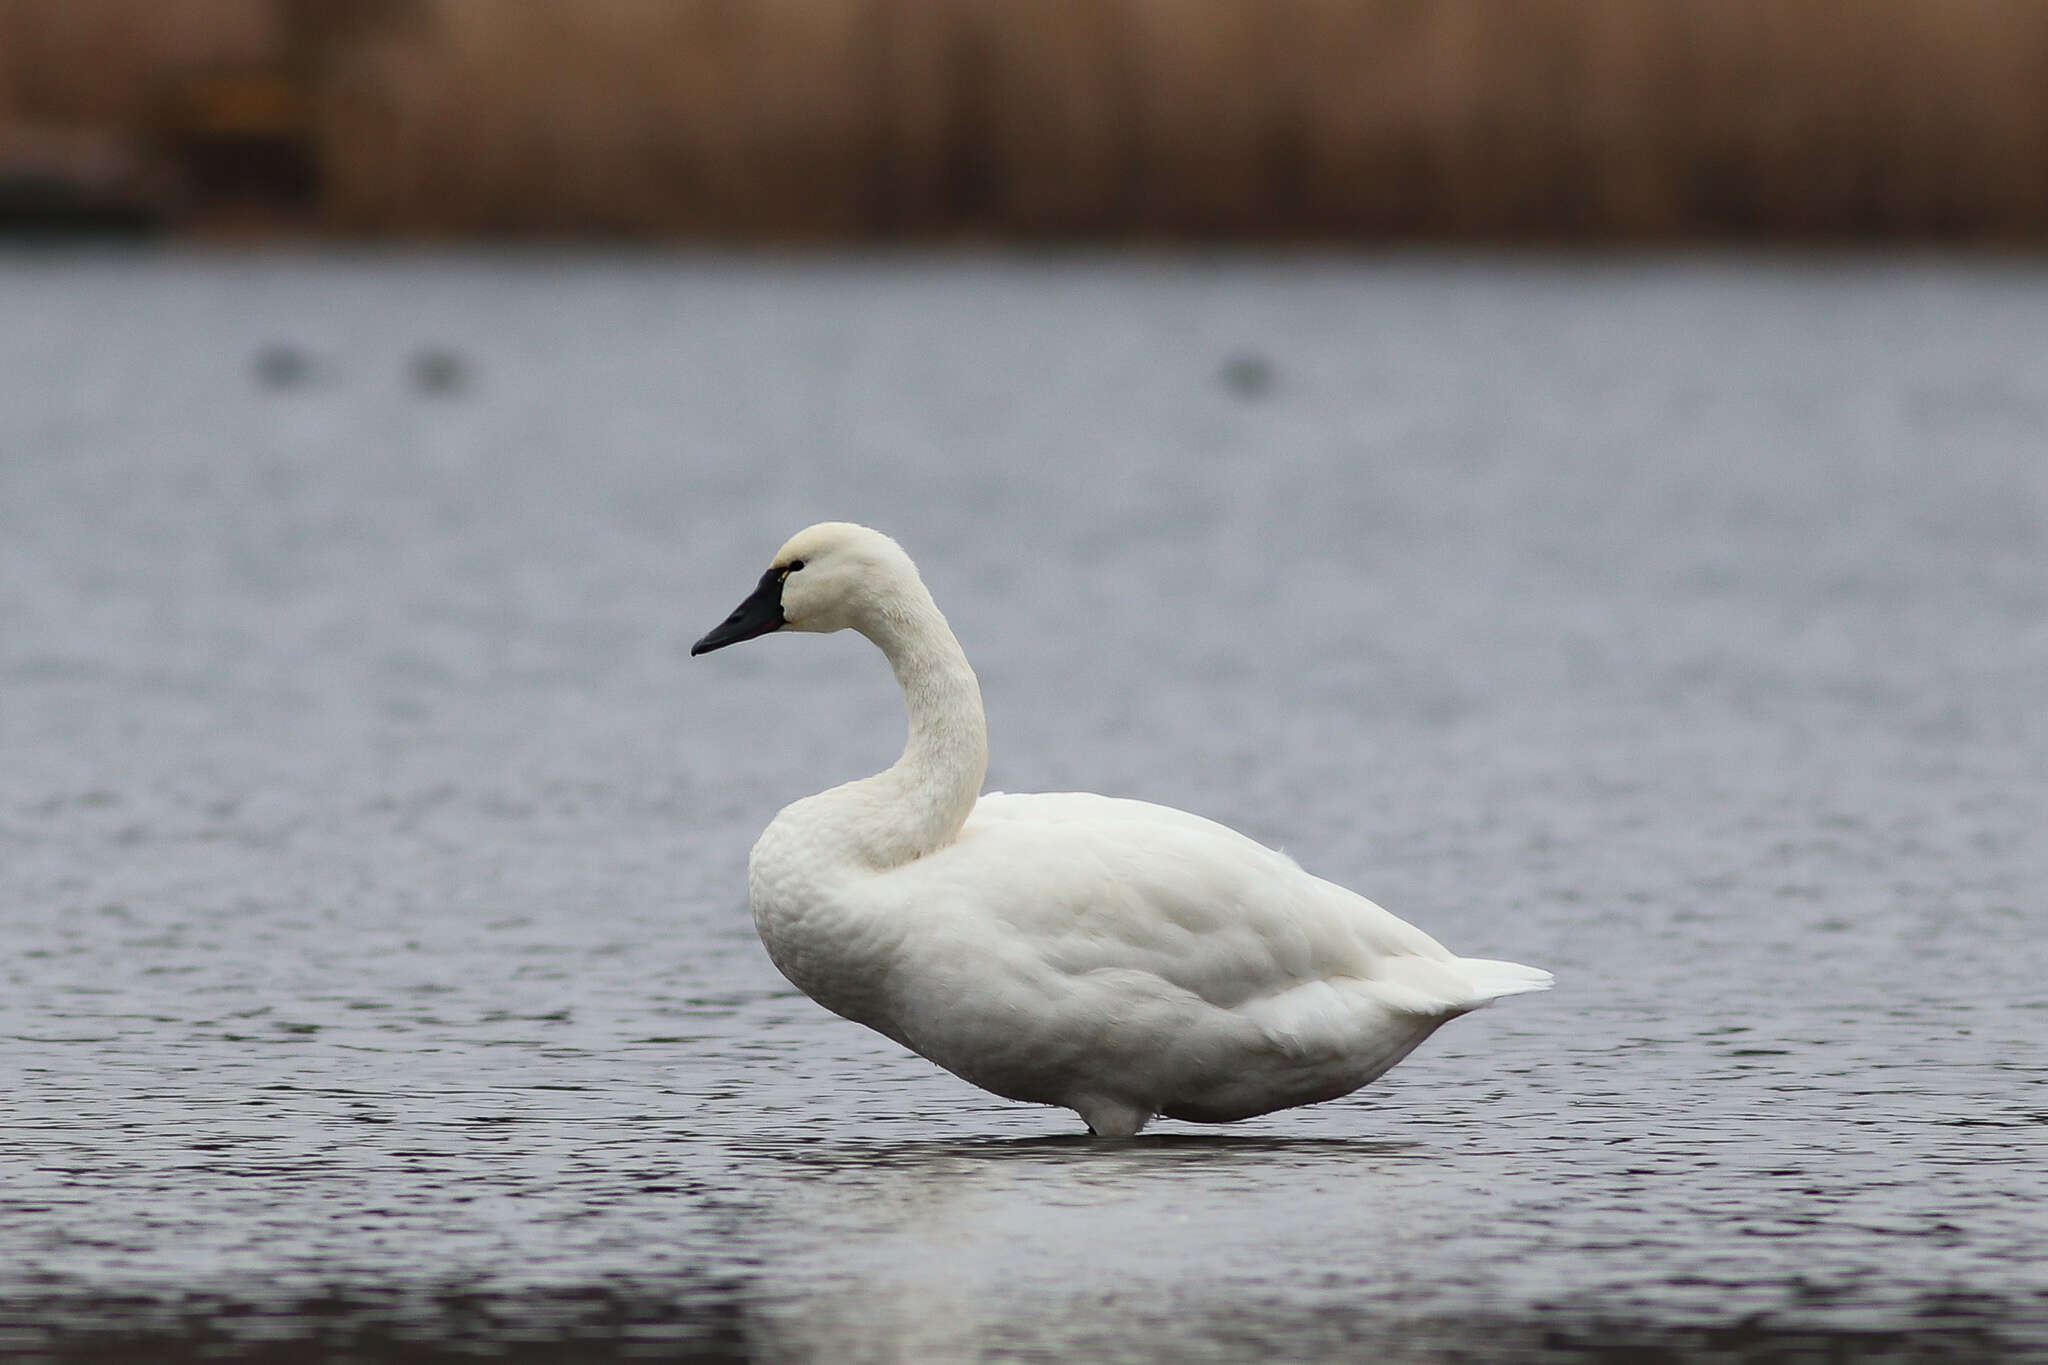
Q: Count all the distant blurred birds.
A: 3